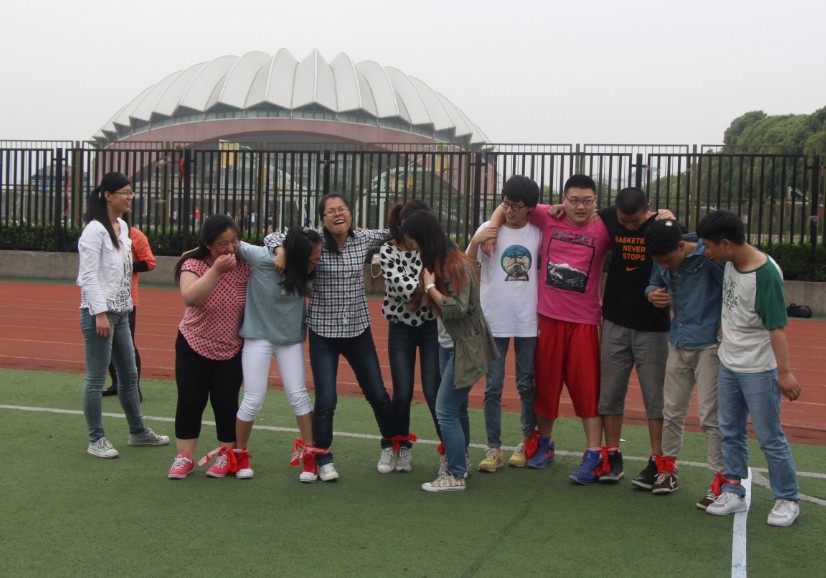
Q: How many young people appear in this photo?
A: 12